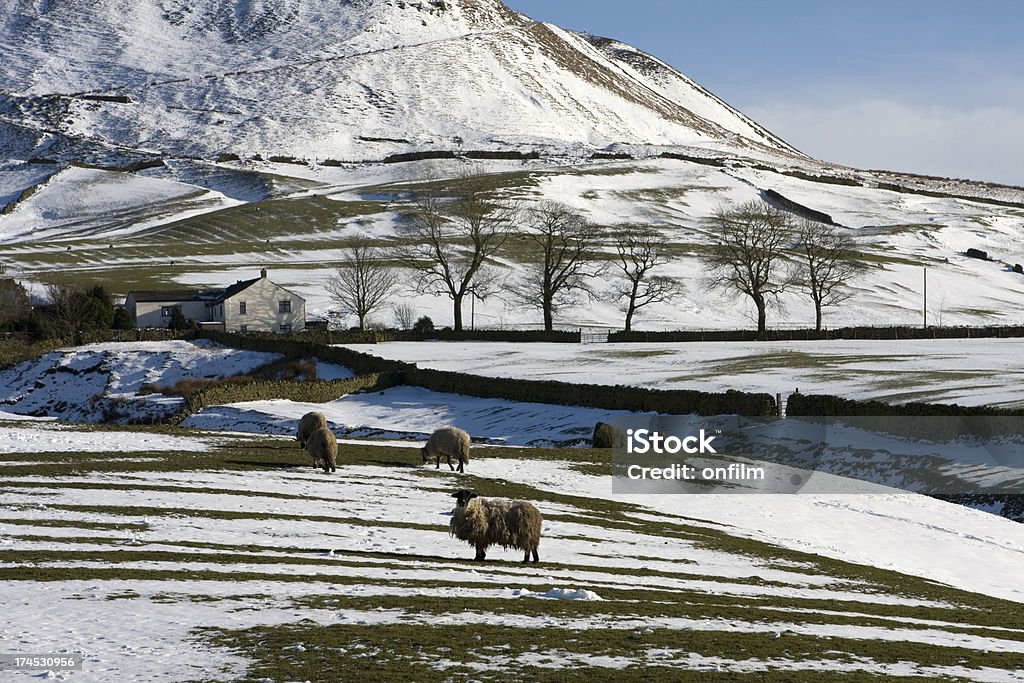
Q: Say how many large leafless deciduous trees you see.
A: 6